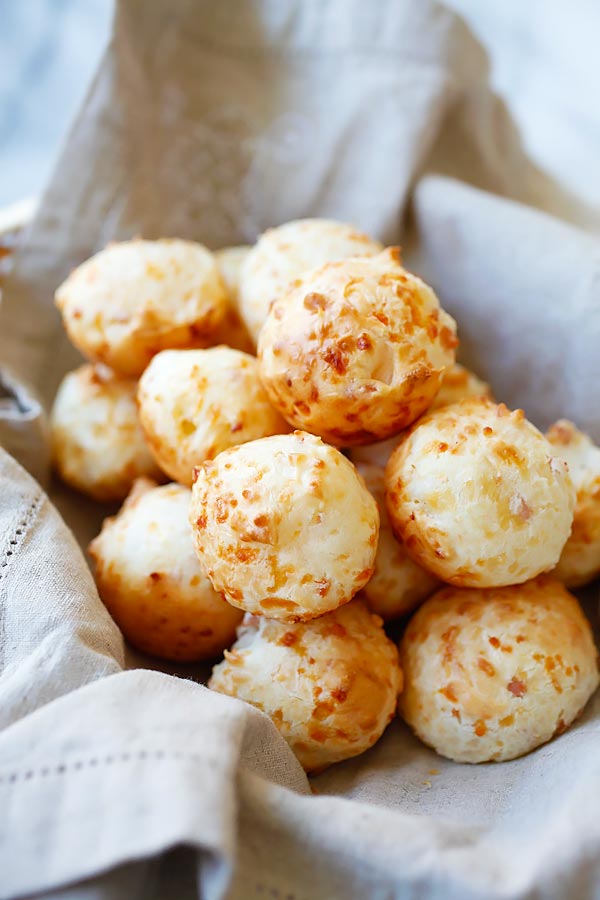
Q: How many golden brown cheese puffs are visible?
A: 14